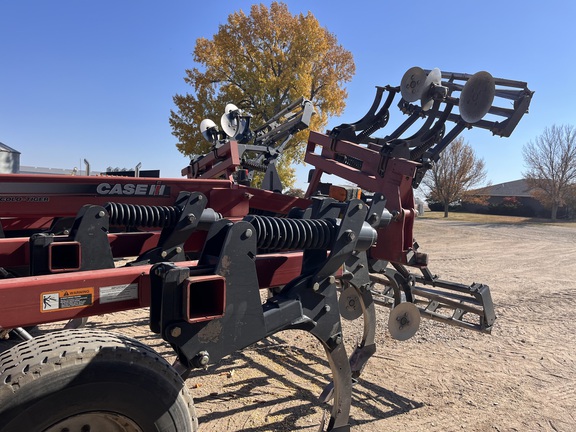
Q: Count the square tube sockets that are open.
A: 2